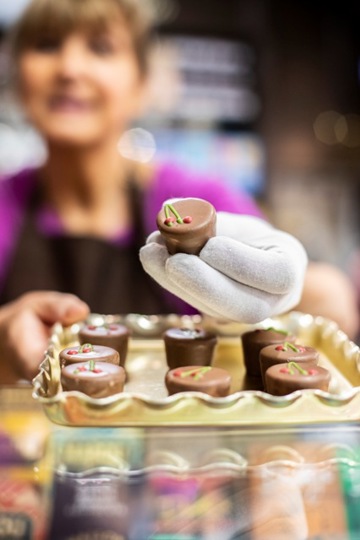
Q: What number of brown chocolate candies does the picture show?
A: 9